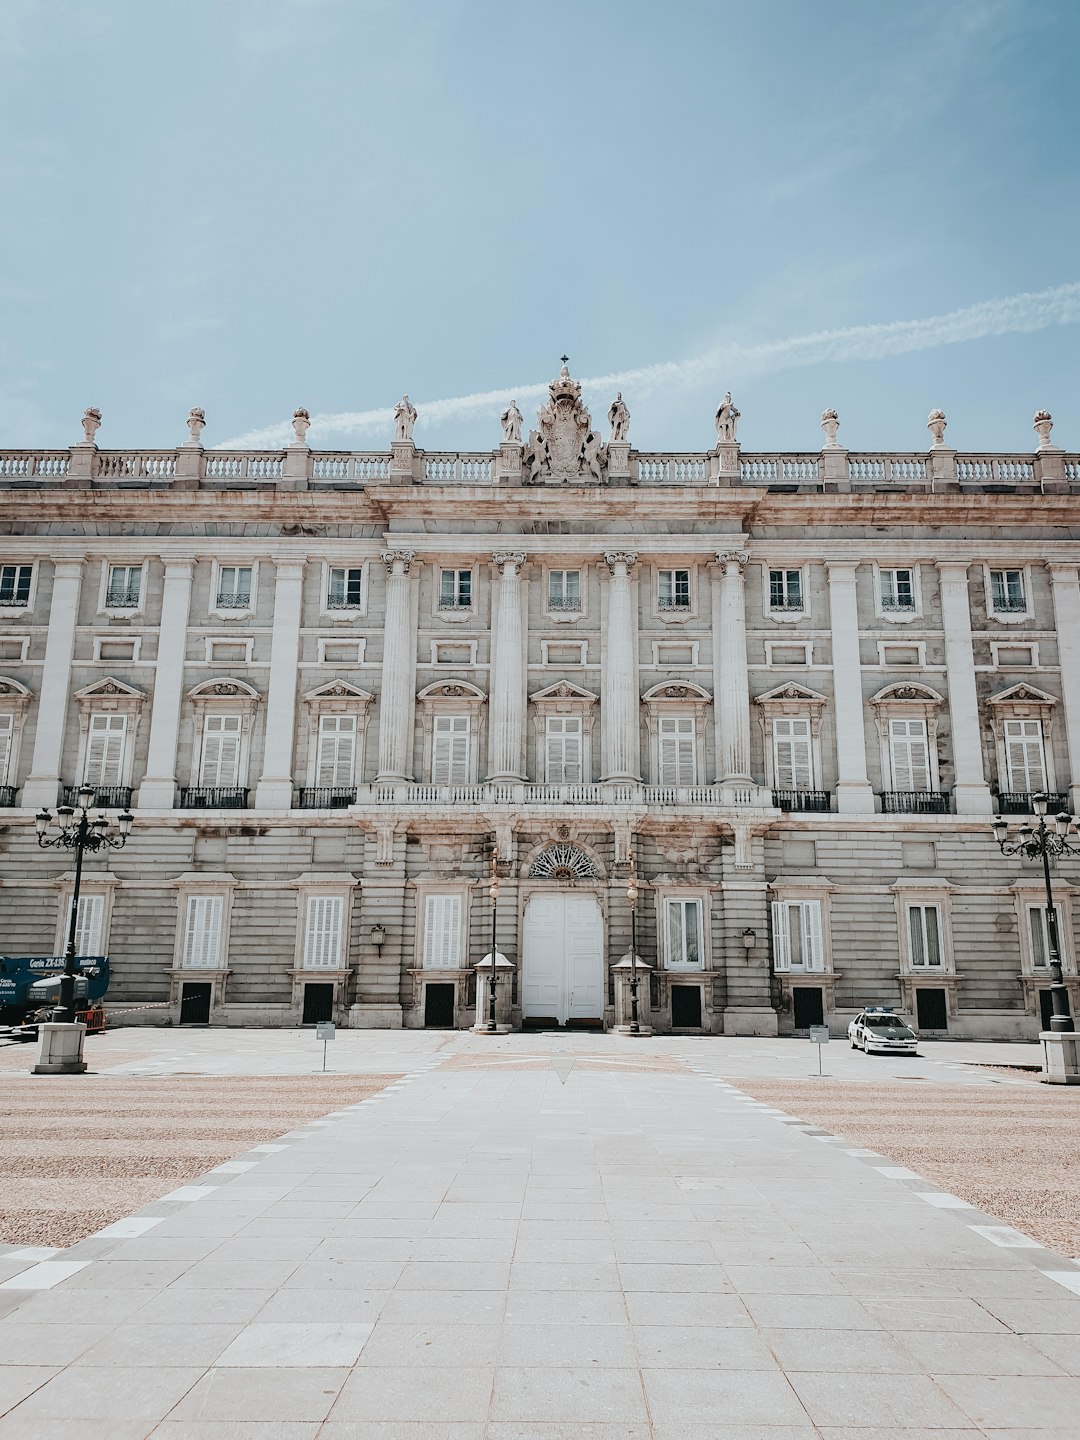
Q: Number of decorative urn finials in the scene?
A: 6